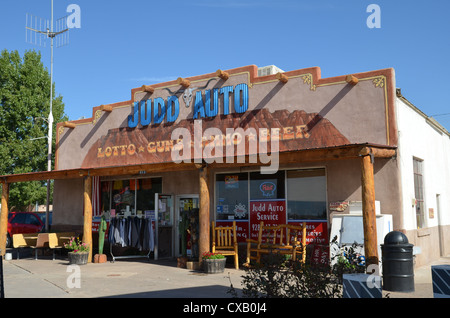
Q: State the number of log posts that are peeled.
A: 4